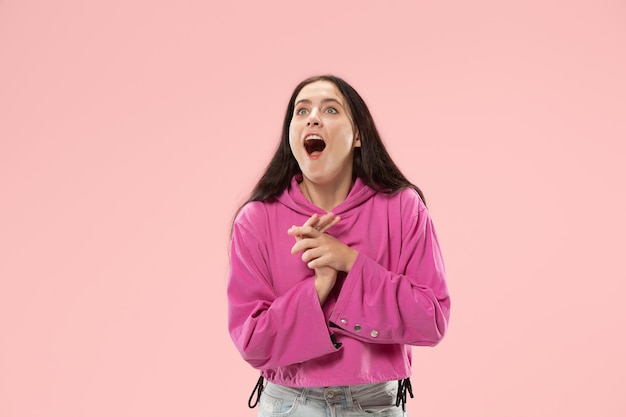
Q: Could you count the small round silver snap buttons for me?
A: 3